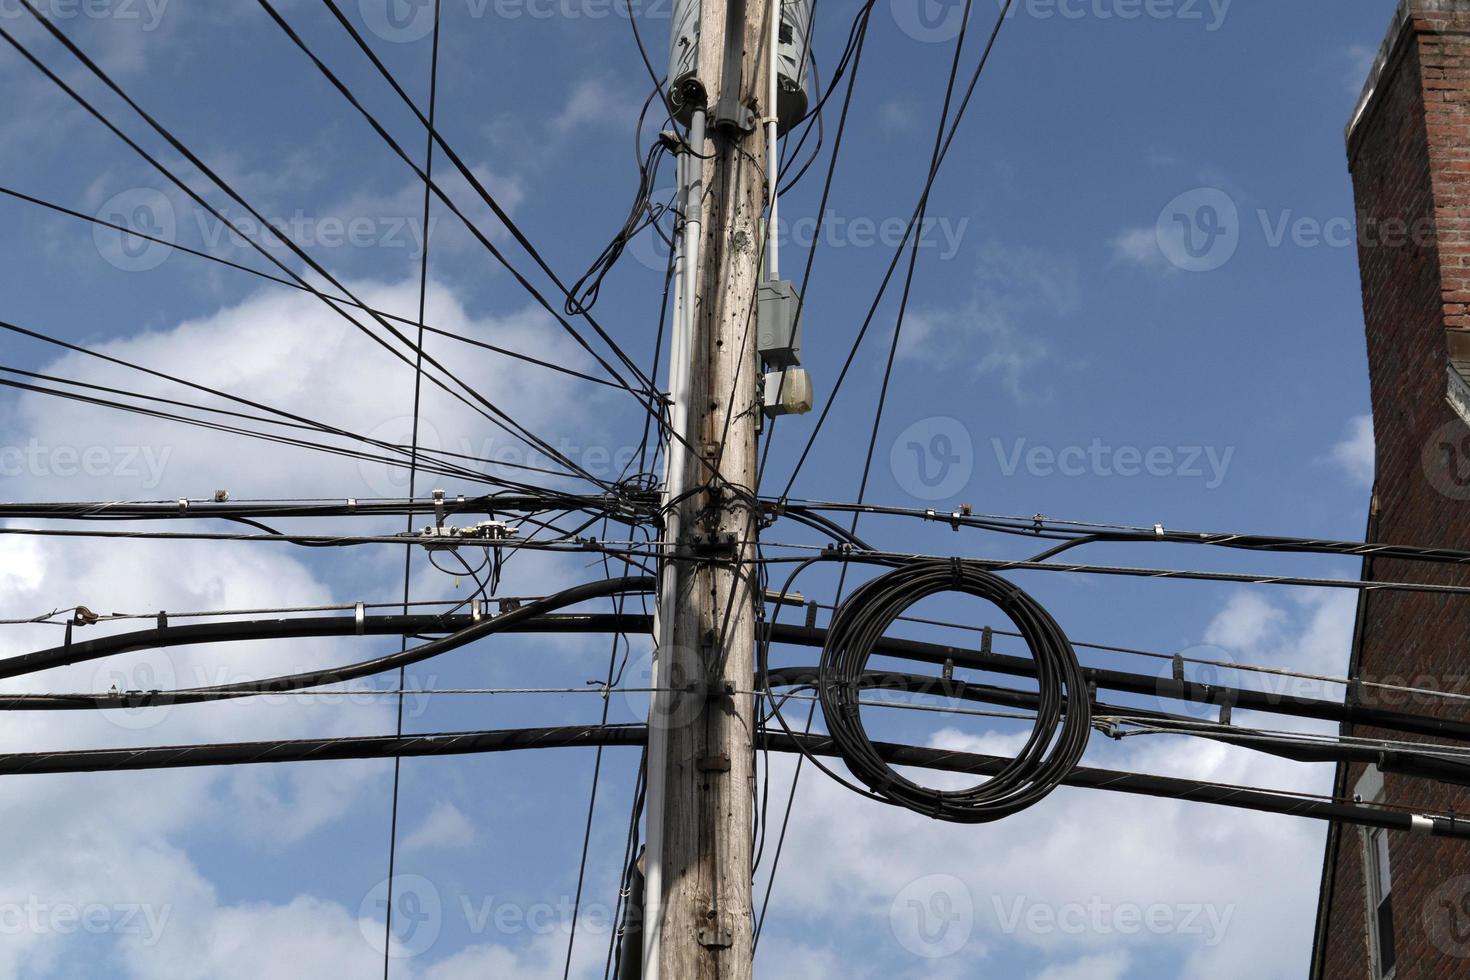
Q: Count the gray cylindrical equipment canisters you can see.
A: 2